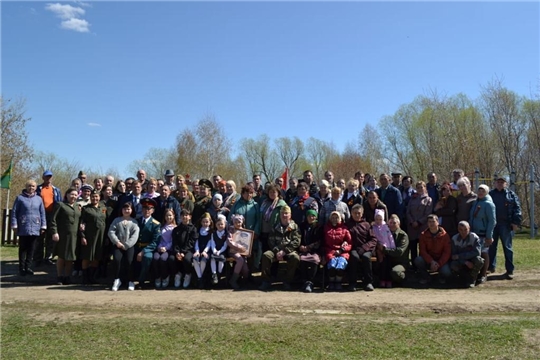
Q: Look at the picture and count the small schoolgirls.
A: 2